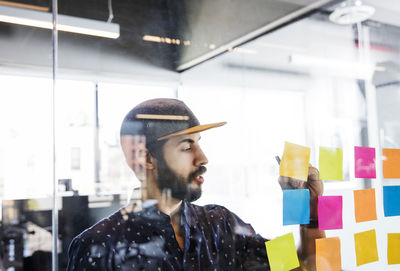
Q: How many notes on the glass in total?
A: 12